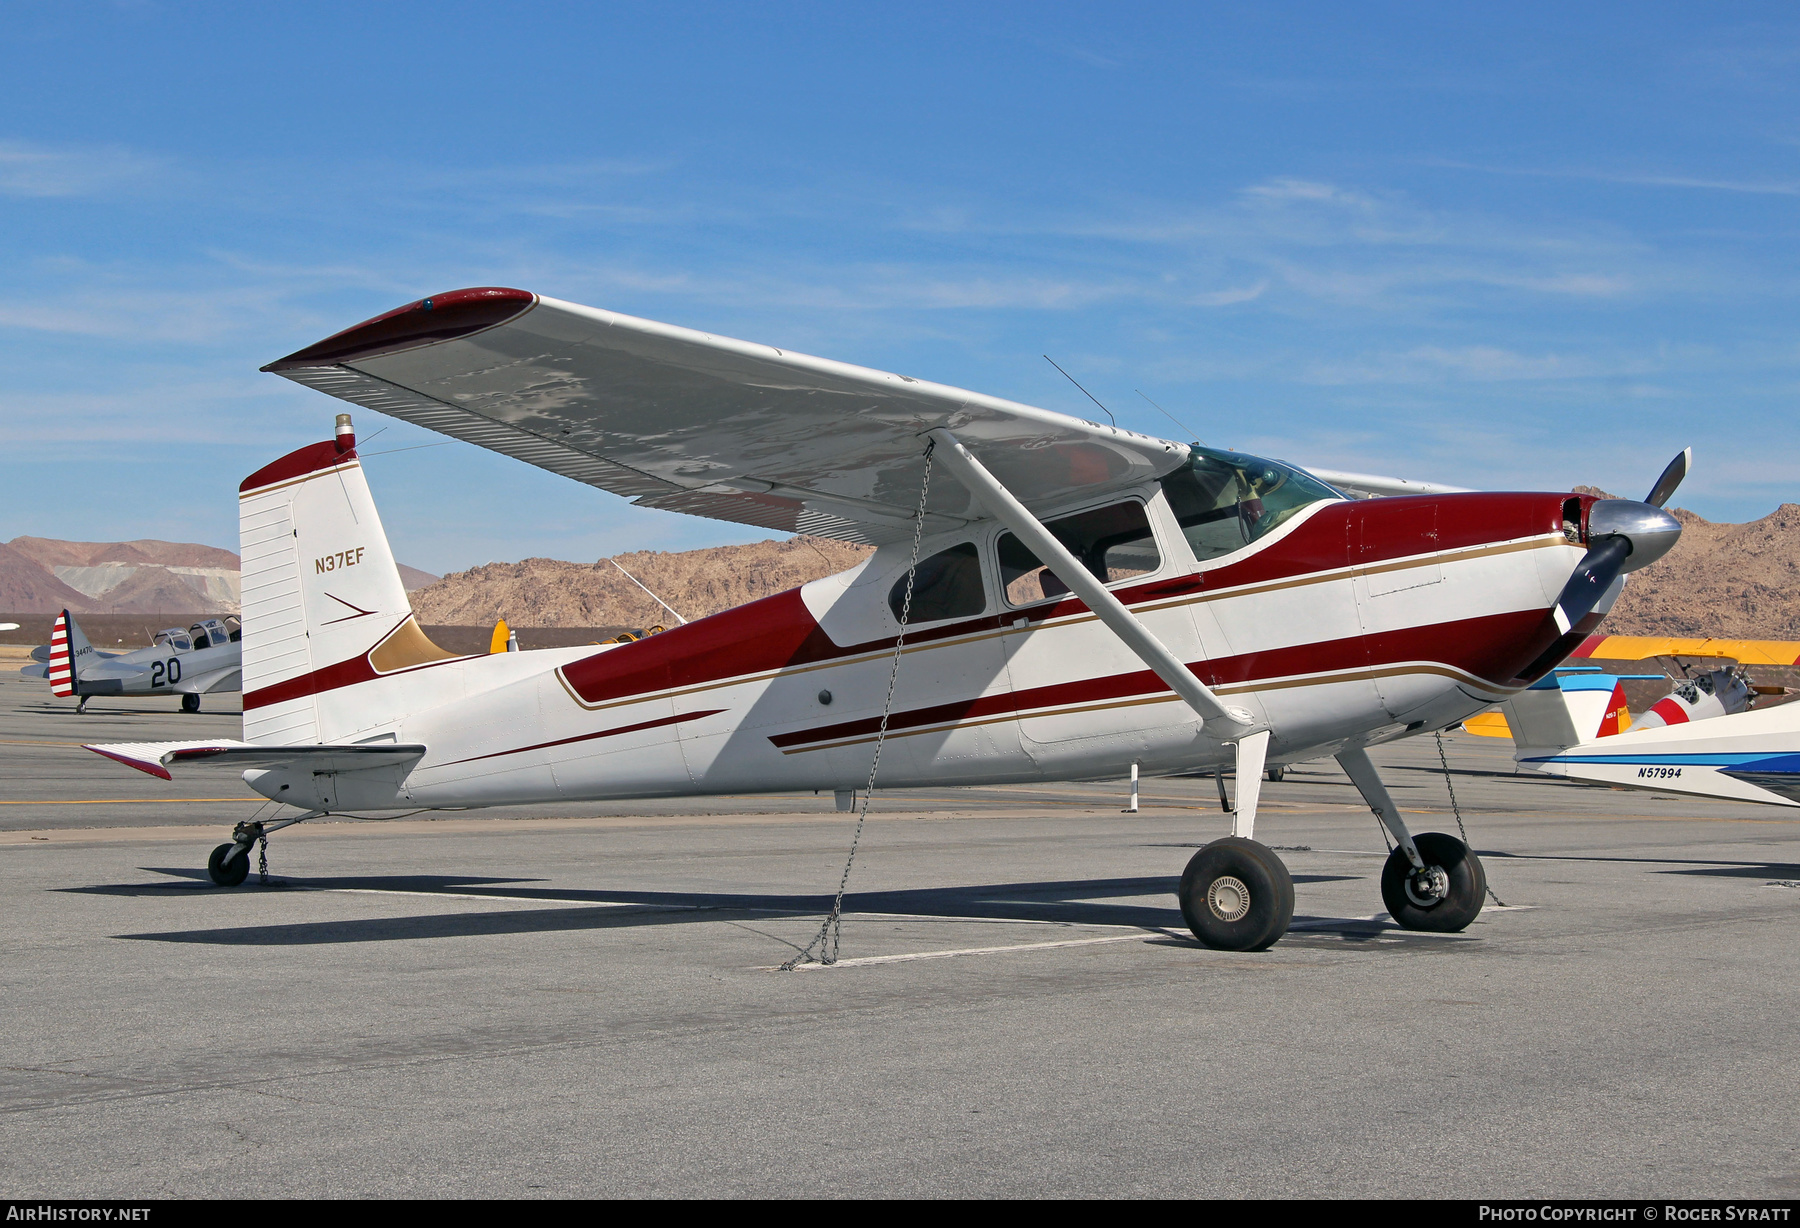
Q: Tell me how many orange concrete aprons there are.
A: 0